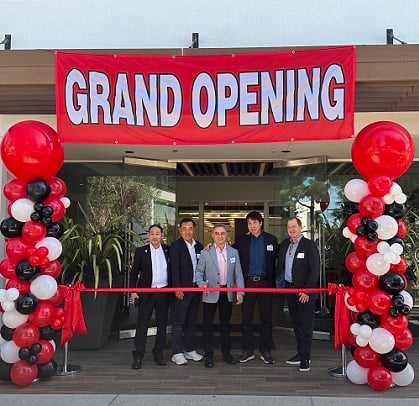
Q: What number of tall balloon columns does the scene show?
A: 2